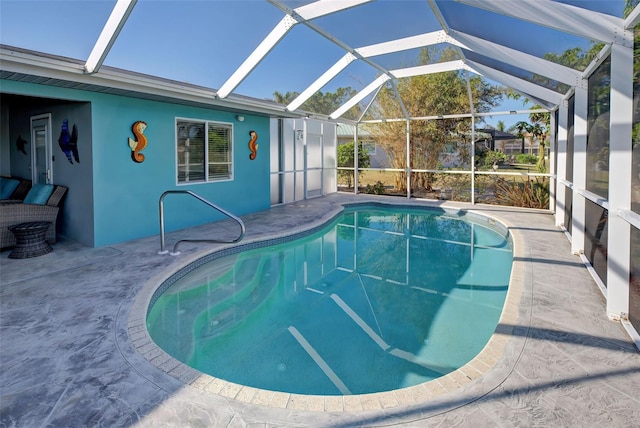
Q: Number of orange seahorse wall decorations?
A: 2